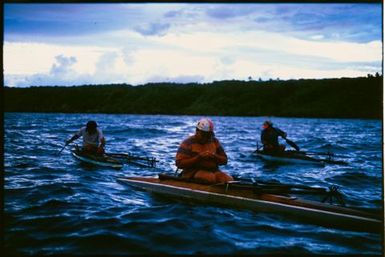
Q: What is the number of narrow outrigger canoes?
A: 3